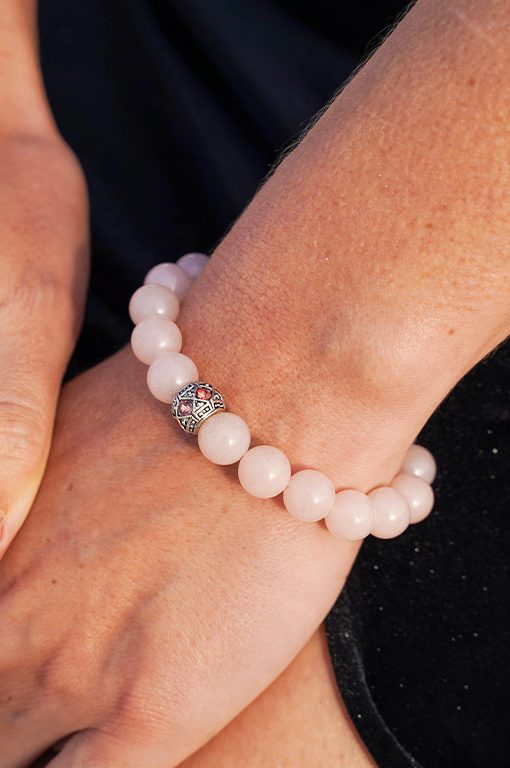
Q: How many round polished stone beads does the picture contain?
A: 12